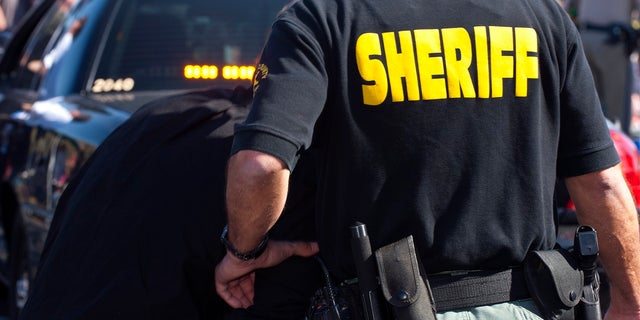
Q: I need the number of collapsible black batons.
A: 1